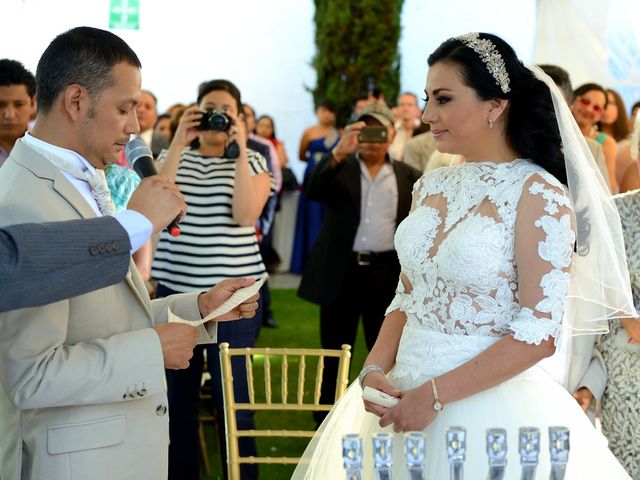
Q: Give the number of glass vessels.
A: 7